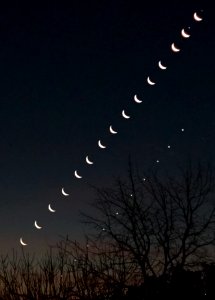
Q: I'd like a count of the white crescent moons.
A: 15